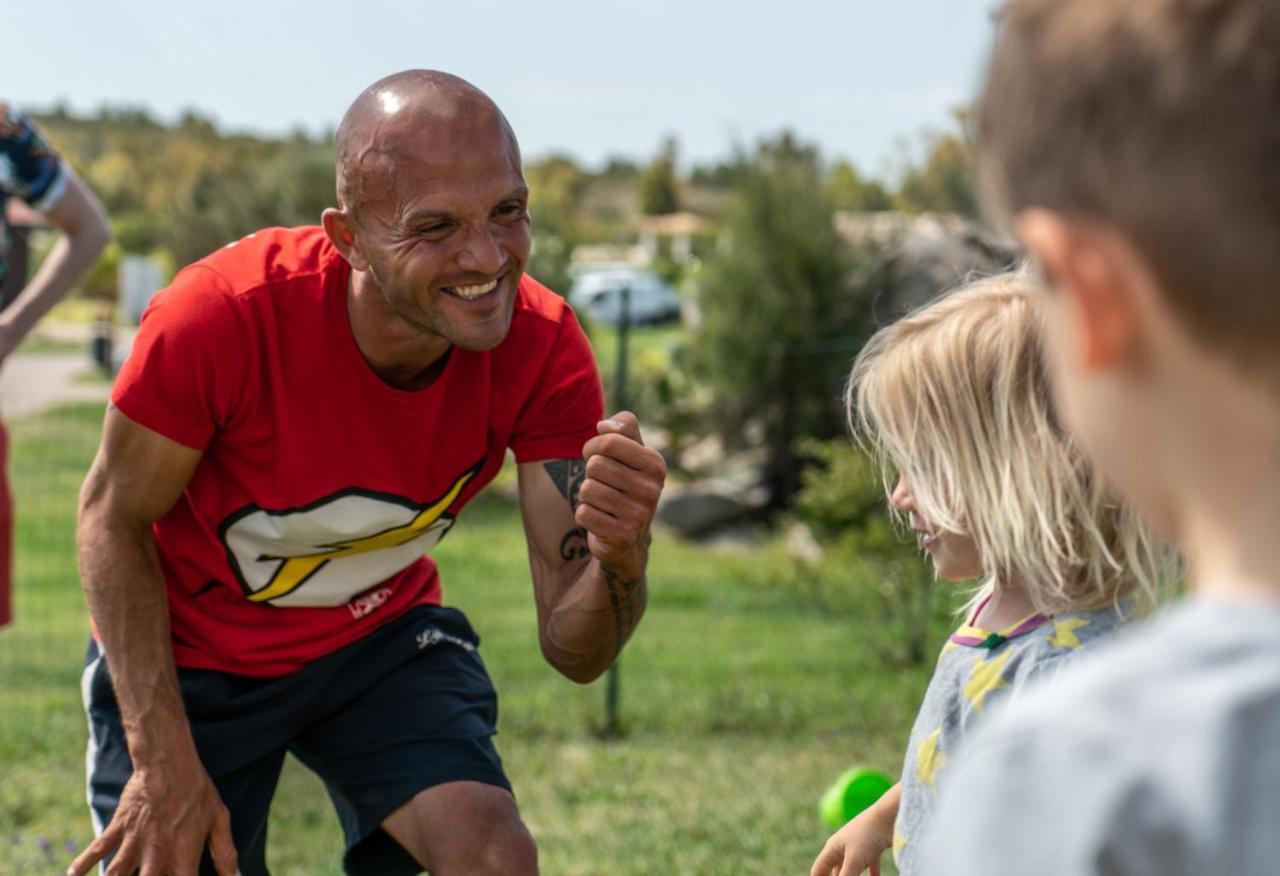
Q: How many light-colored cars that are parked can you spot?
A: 1